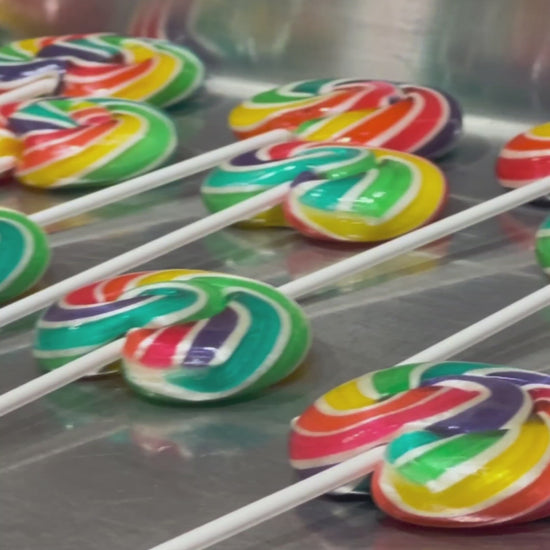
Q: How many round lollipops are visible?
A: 9